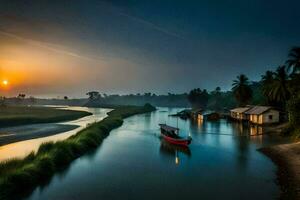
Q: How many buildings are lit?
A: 3